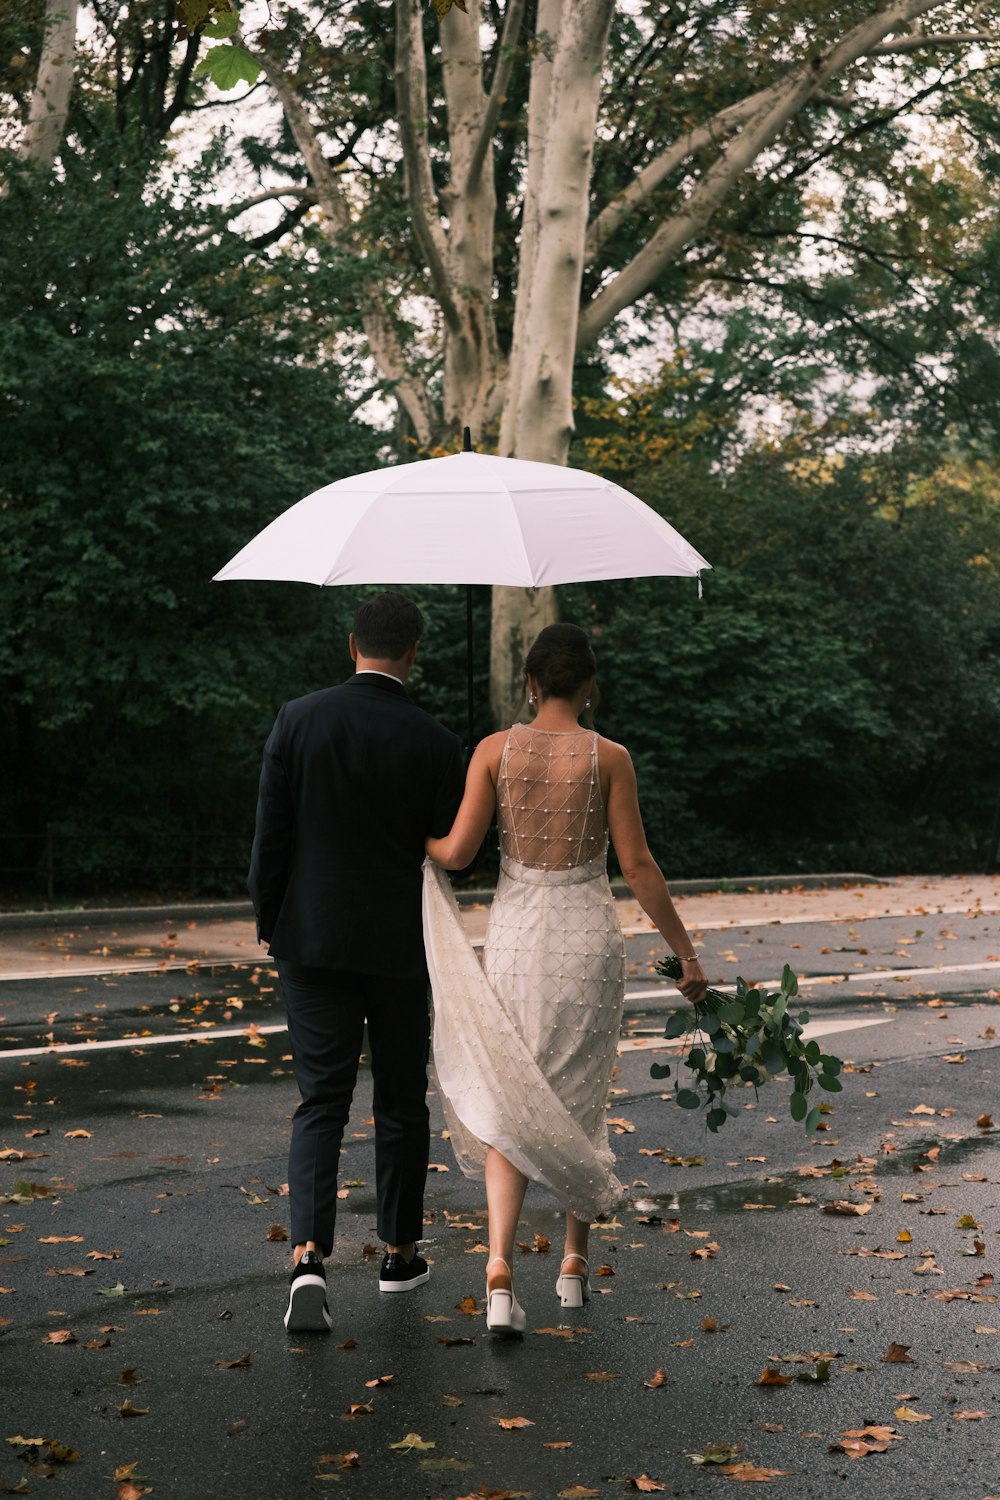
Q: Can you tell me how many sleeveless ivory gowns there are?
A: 1